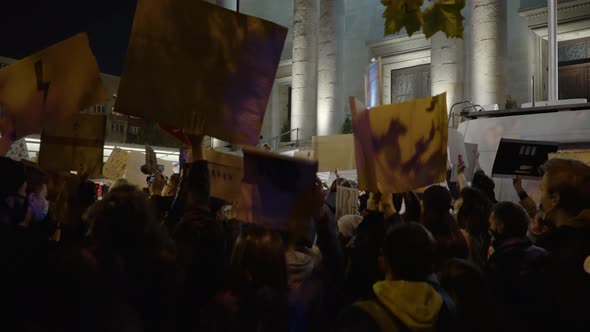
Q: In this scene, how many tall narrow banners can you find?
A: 1